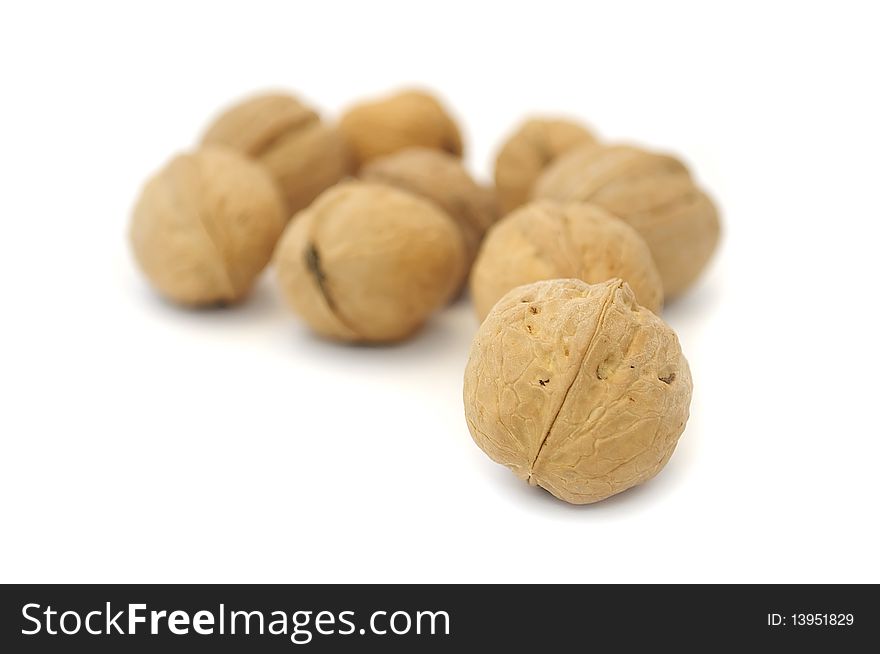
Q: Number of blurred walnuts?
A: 8